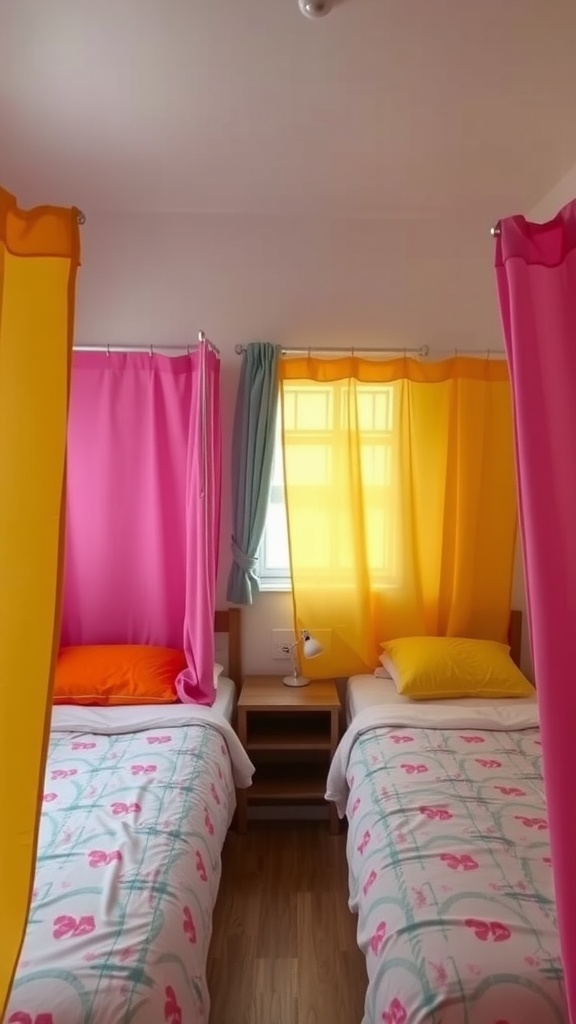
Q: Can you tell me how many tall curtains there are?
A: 2